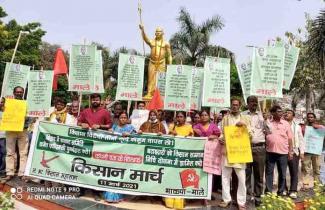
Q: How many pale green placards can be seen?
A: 12